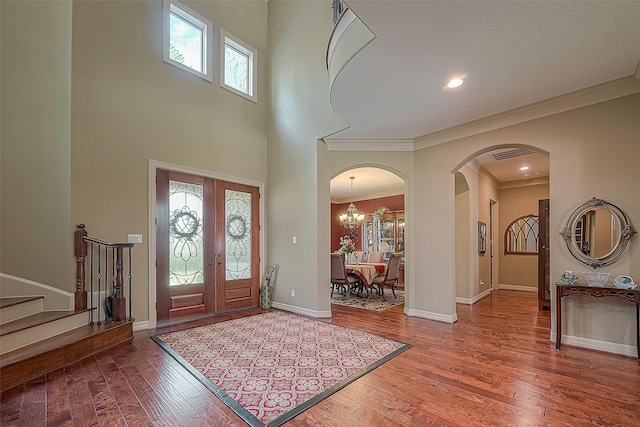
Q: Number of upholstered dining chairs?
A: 4